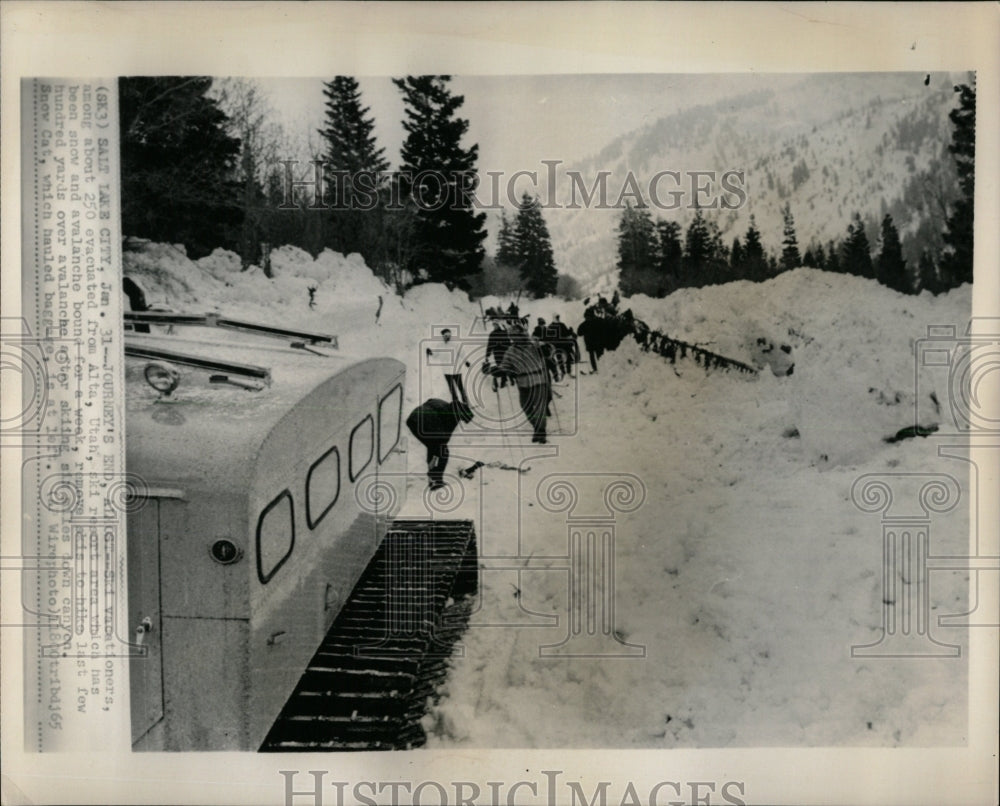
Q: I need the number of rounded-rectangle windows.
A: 4